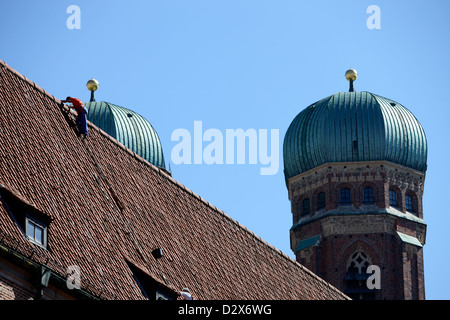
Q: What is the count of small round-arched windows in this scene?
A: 6